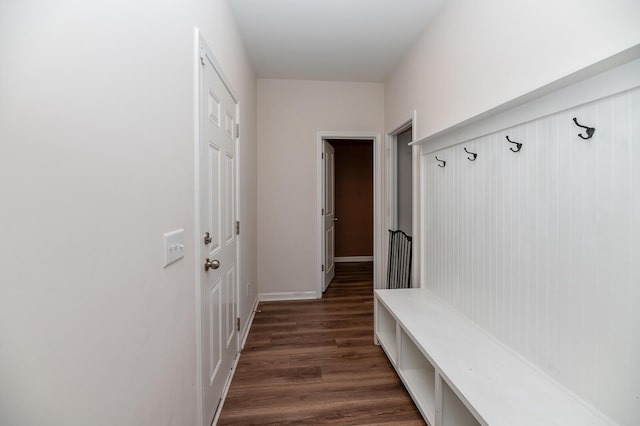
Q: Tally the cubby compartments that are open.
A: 3